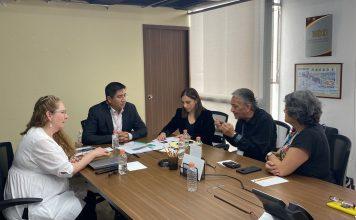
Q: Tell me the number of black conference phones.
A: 1